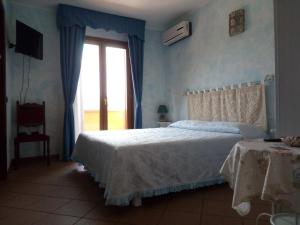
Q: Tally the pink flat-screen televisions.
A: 0